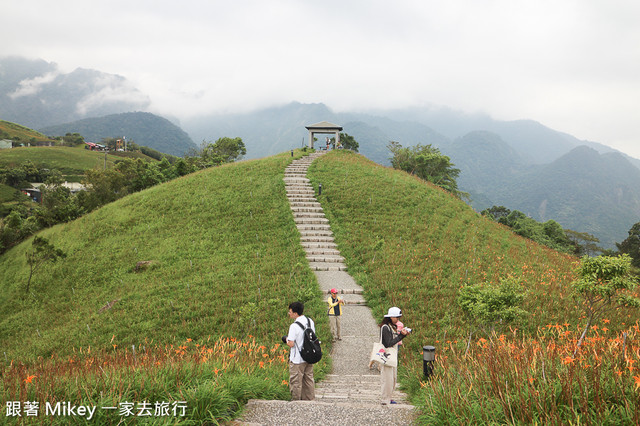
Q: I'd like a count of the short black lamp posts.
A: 3